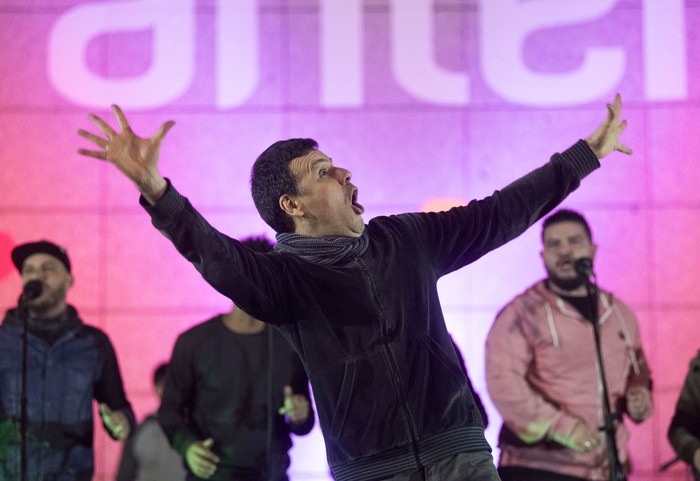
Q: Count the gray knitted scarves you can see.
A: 1